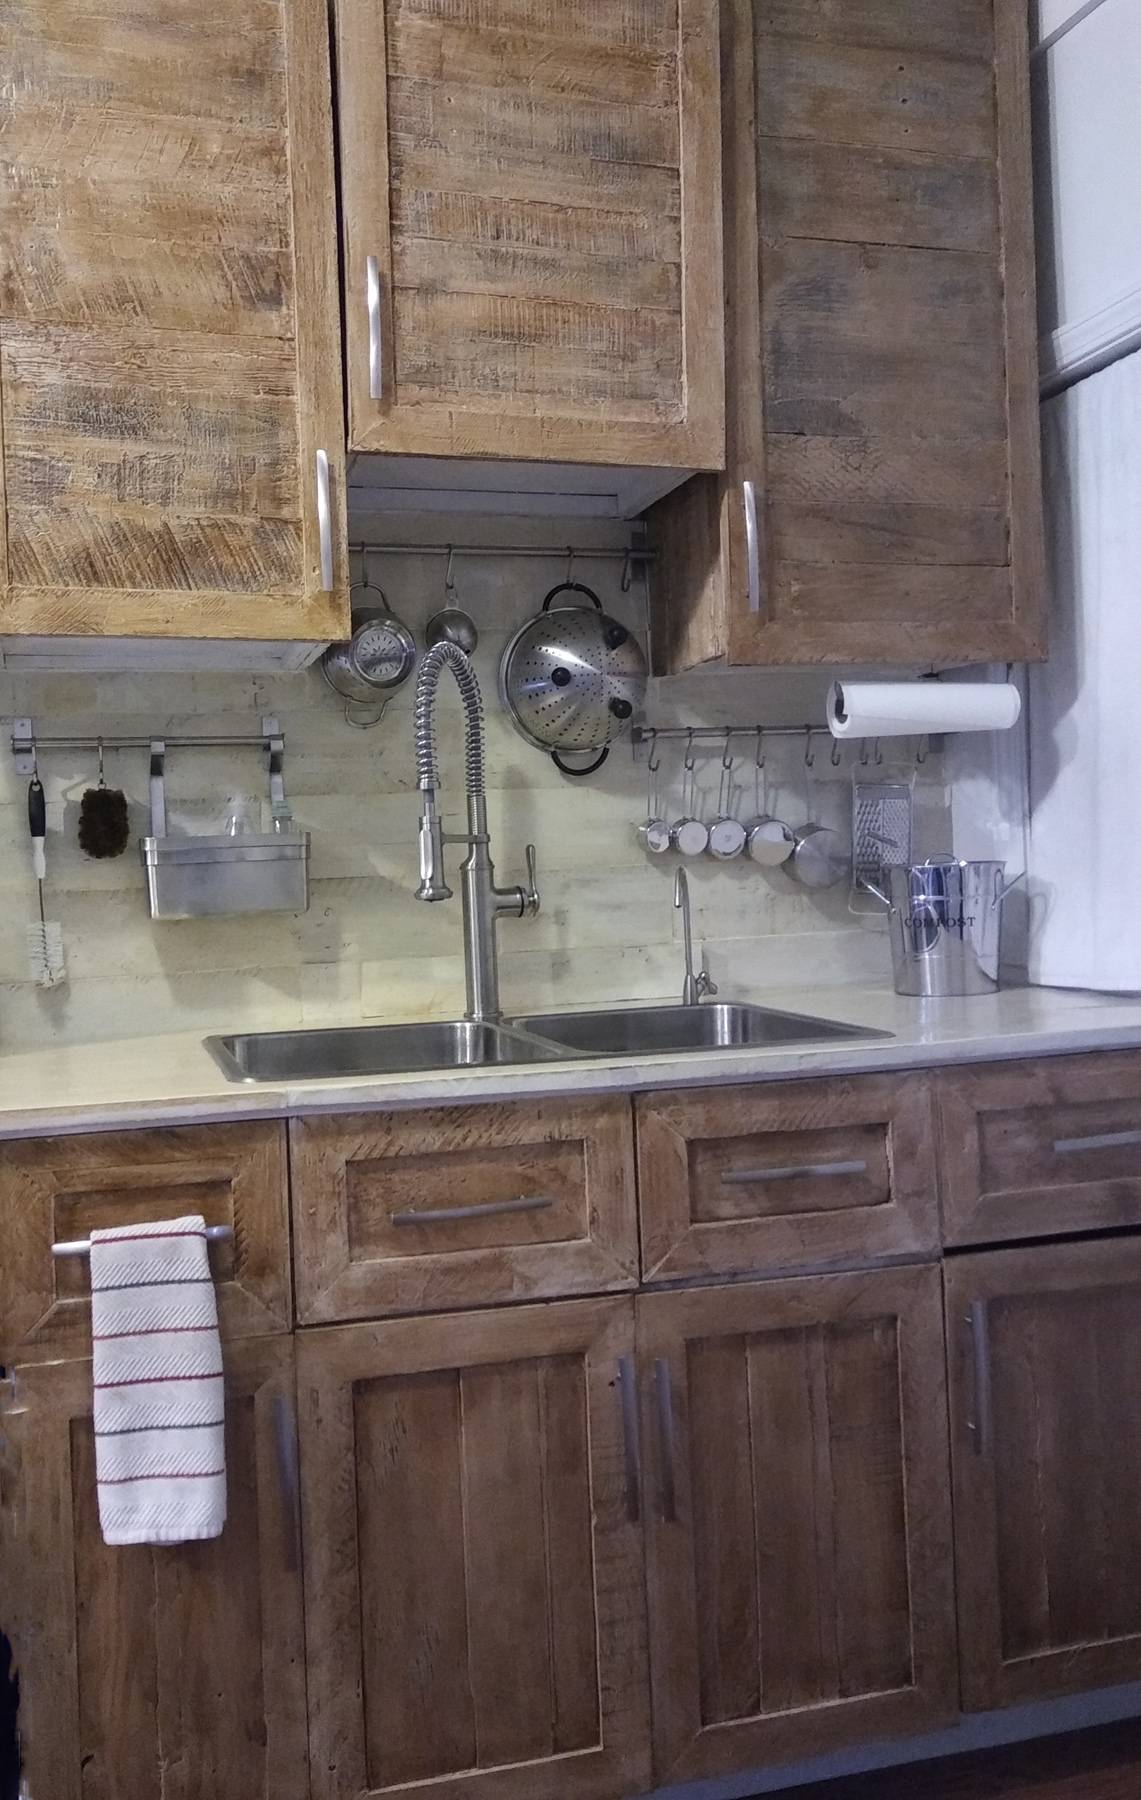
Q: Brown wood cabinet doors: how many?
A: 7